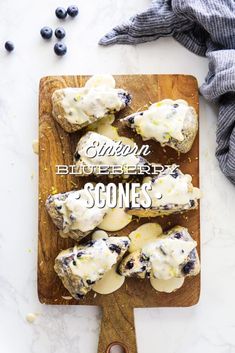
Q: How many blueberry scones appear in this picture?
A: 7